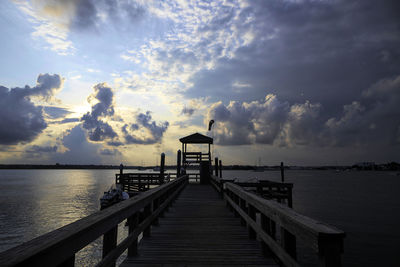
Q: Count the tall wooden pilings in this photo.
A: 6